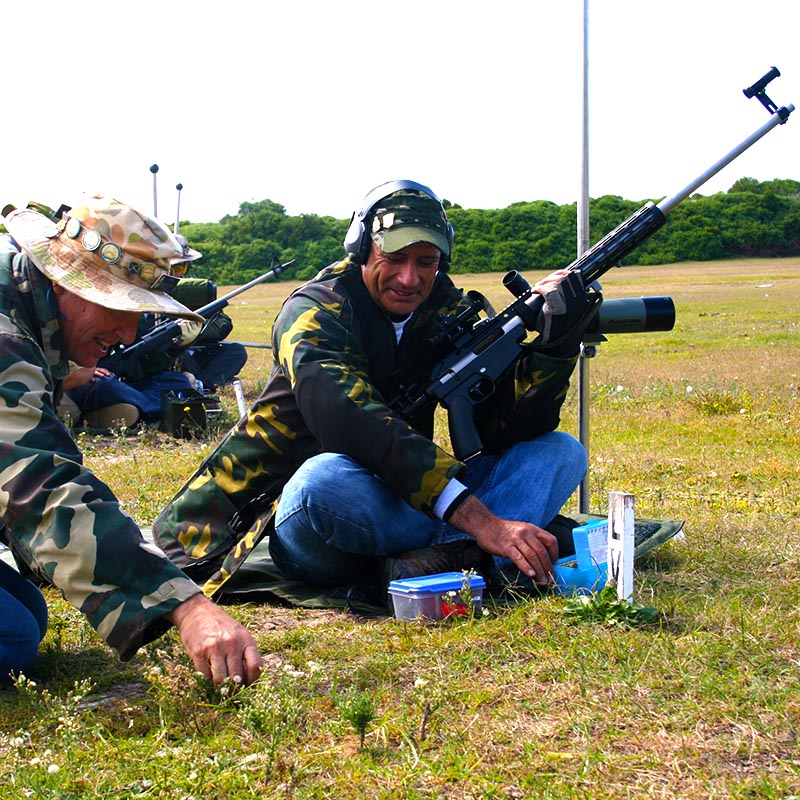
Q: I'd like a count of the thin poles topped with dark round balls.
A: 2